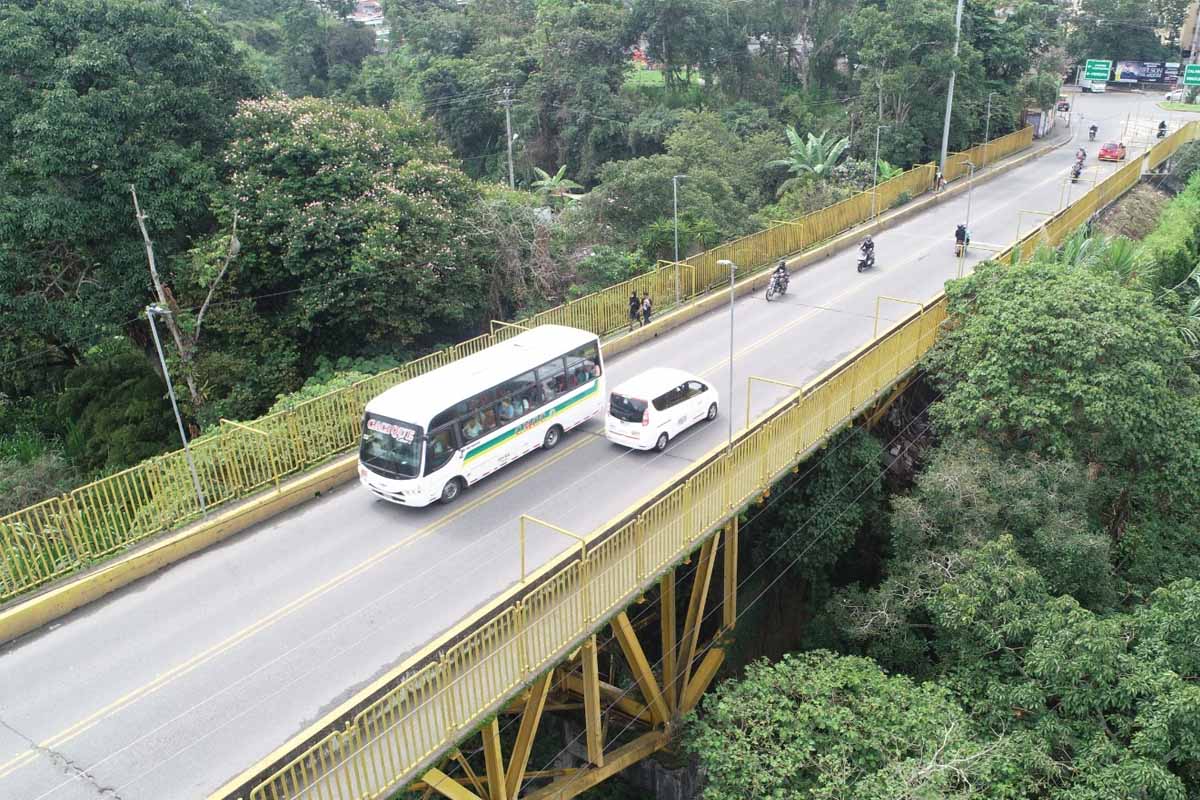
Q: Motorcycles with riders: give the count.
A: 7